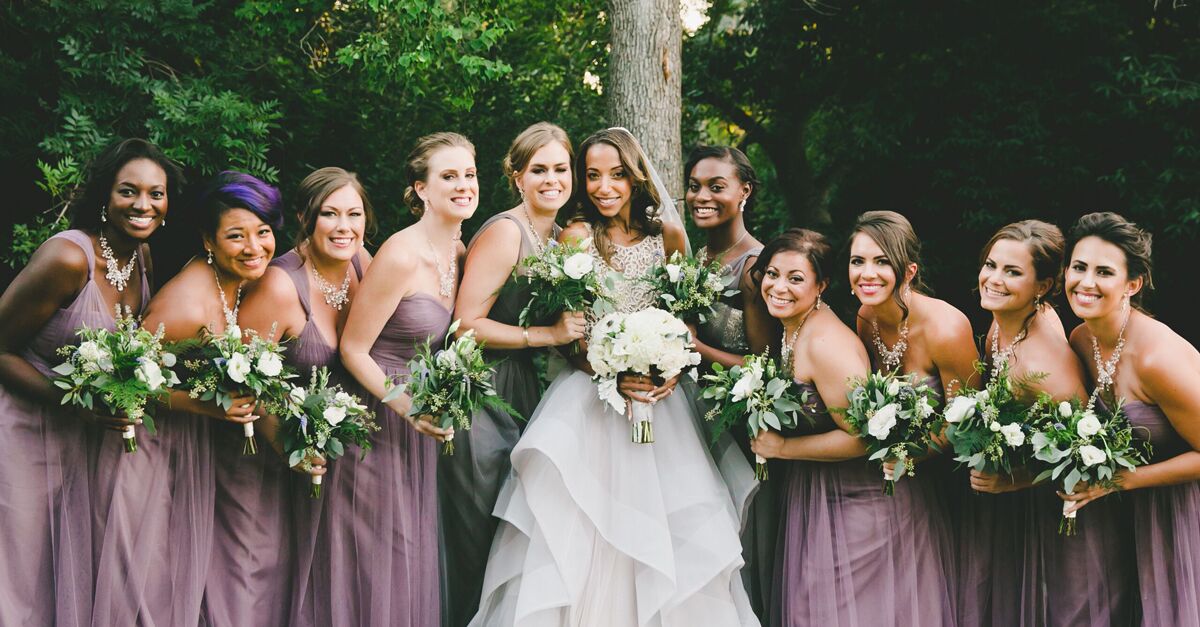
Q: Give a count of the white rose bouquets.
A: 11